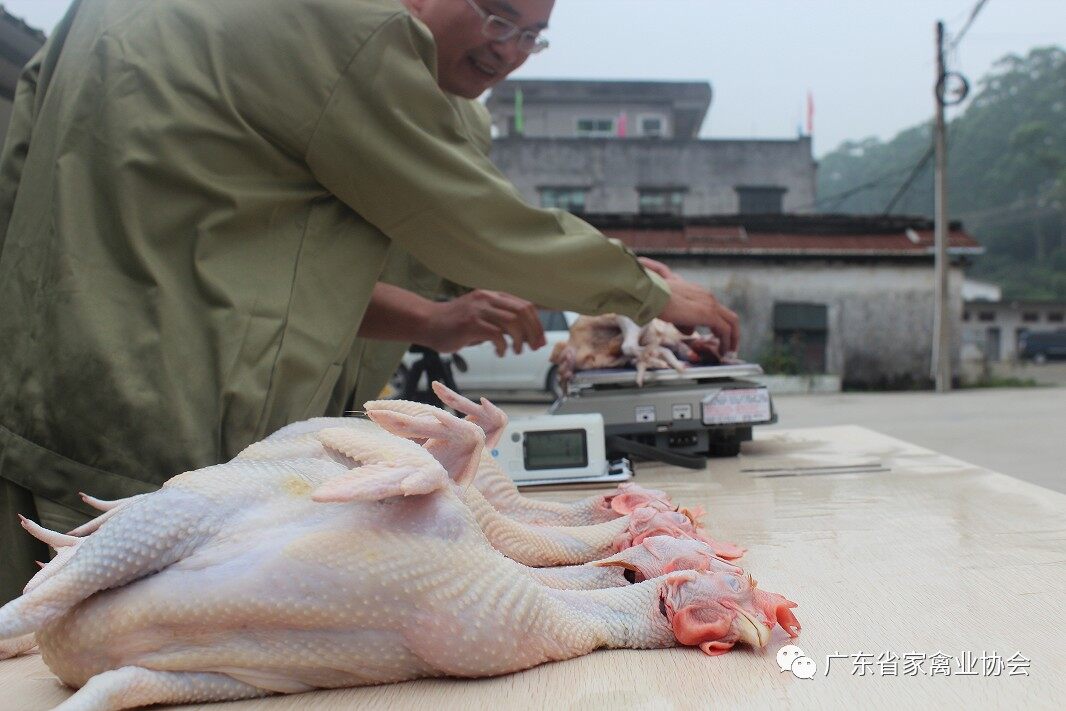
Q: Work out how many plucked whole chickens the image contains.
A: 4